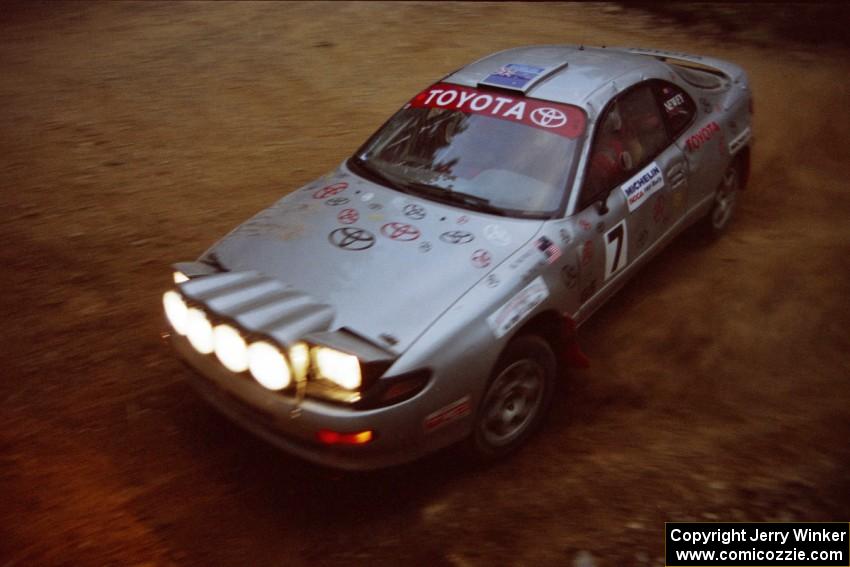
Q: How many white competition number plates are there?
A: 1